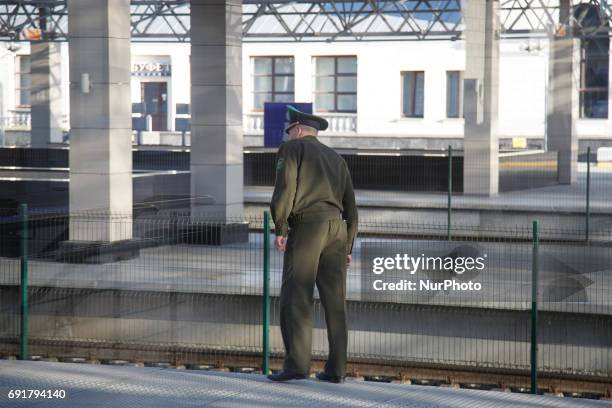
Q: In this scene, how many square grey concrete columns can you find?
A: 5